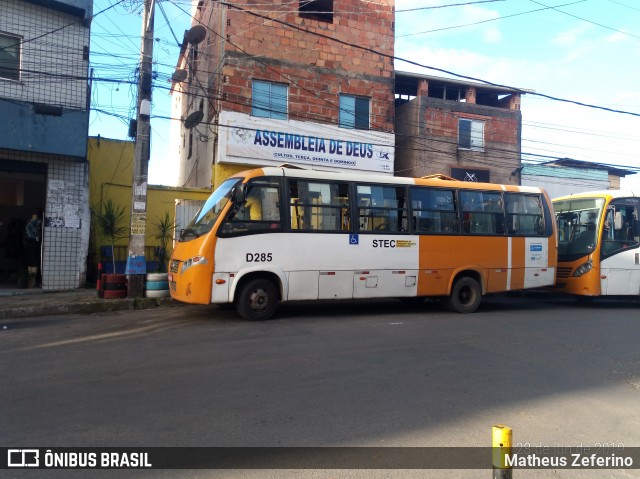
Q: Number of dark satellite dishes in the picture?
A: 3